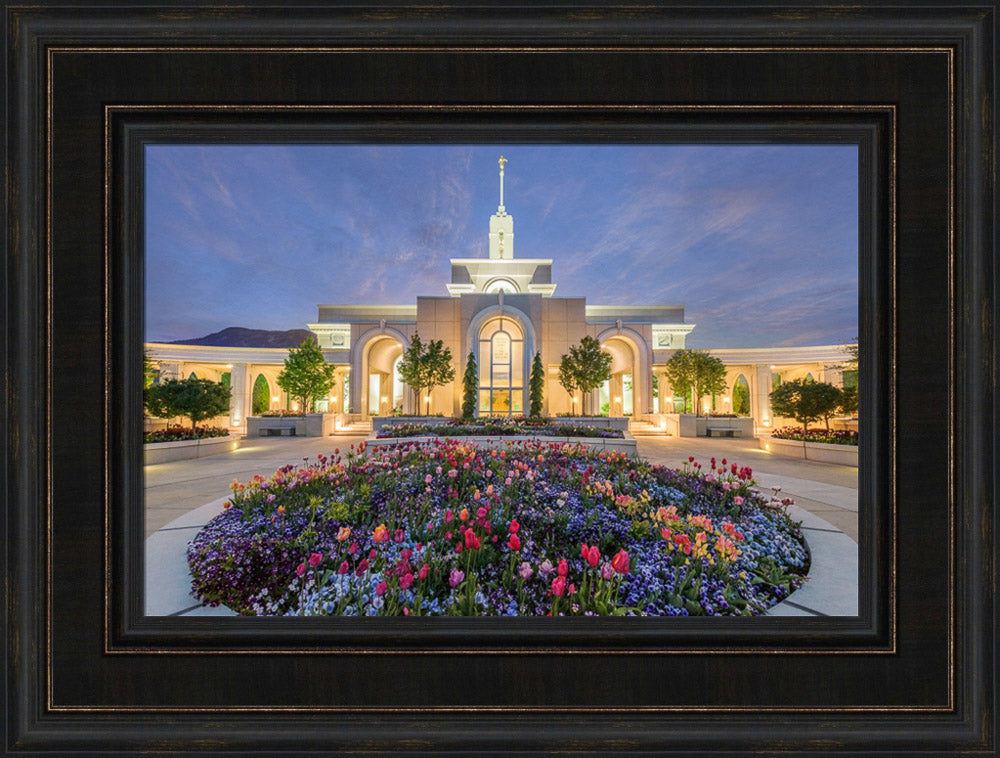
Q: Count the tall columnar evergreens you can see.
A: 2